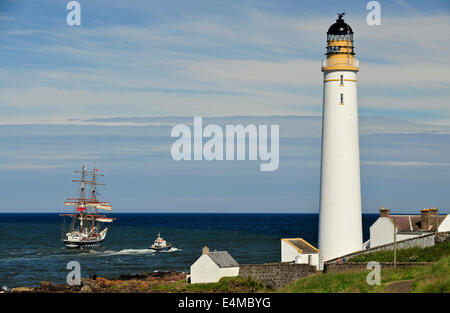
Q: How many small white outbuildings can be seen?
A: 2